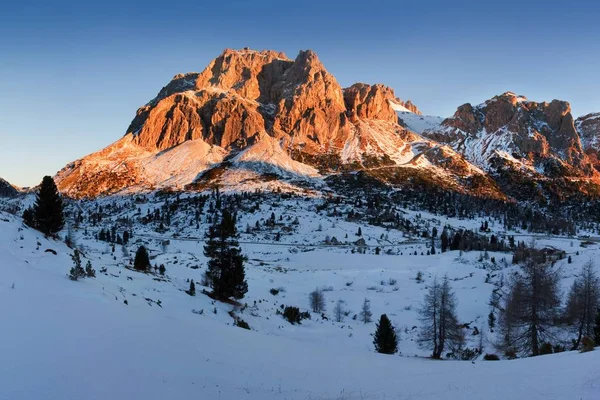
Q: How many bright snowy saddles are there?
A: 1